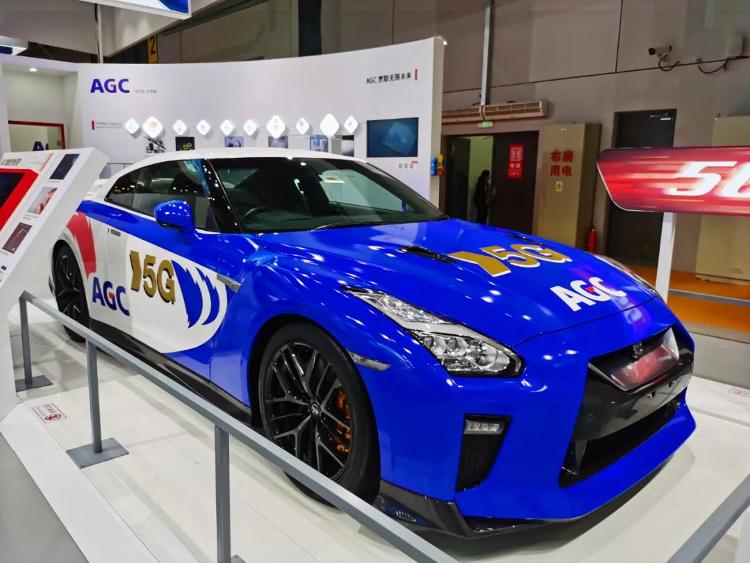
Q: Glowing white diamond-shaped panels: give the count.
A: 10